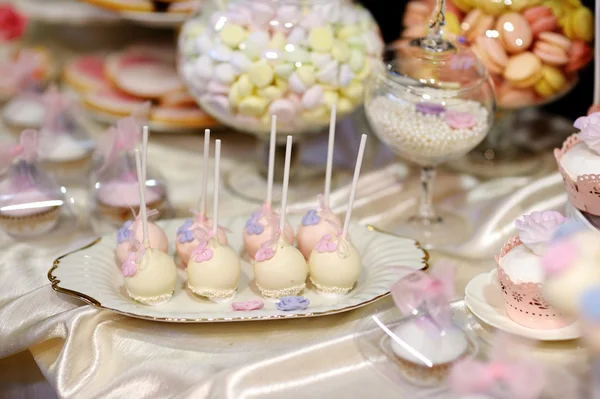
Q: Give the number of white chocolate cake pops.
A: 4